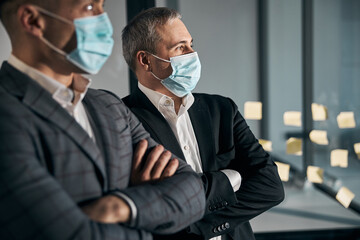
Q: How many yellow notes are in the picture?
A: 12